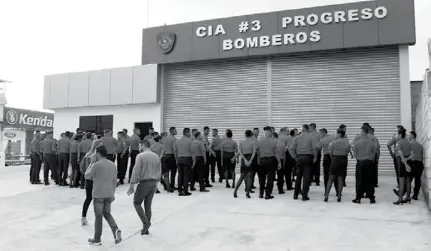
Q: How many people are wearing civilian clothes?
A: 3